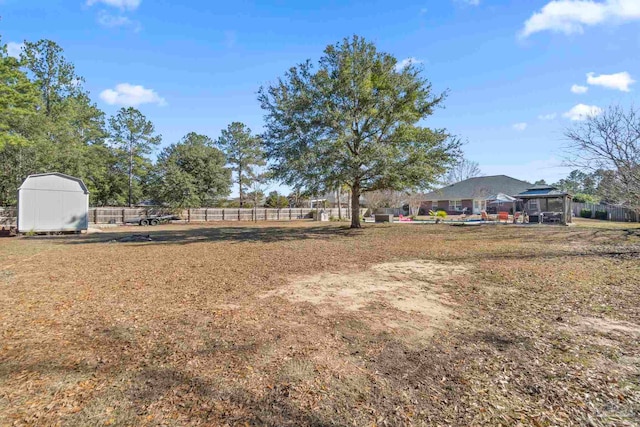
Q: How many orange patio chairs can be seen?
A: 3